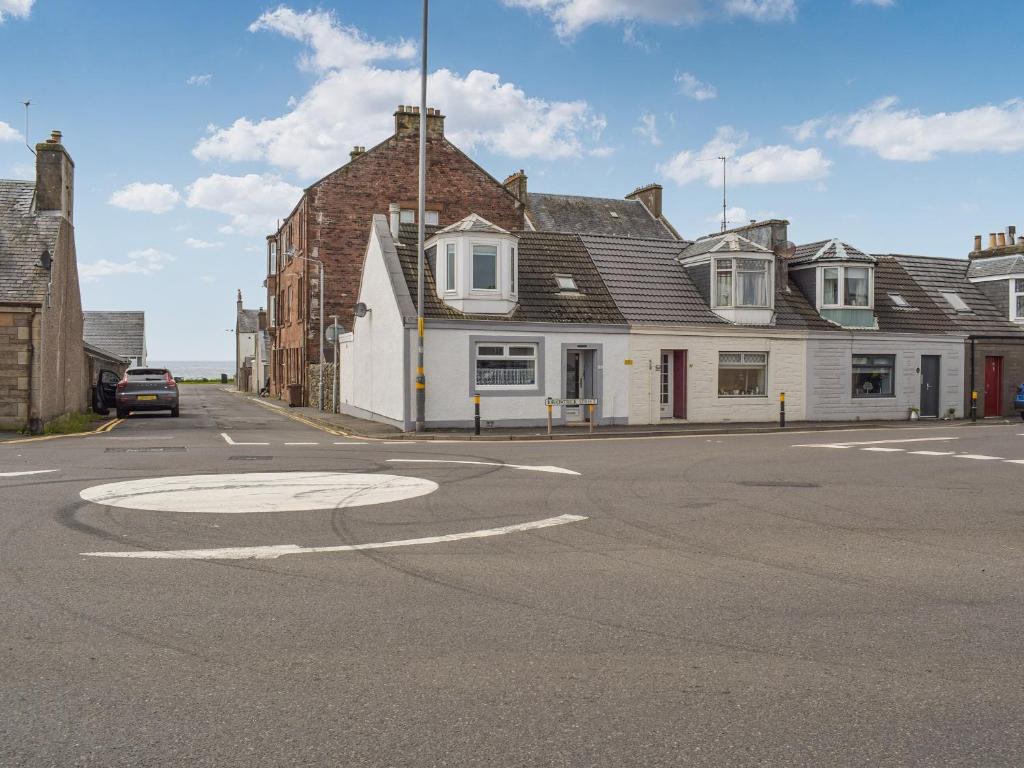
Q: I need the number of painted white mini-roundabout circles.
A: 1